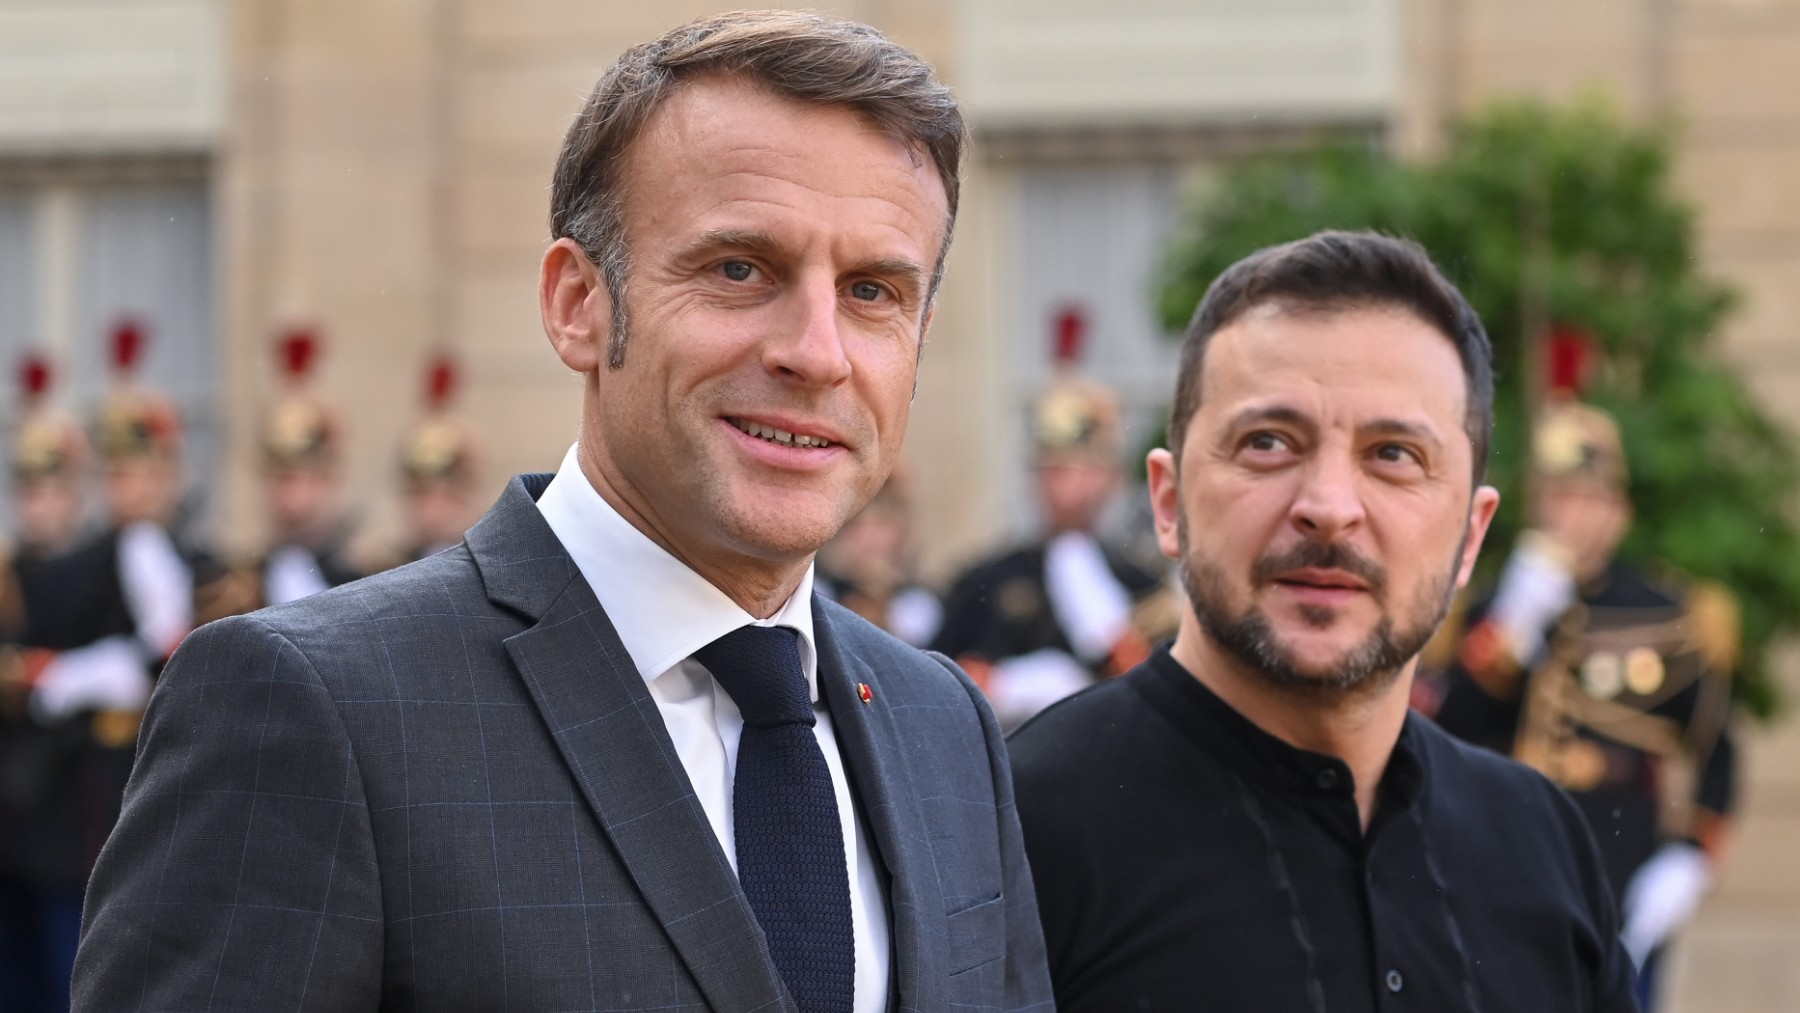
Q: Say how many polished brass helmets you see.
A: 6